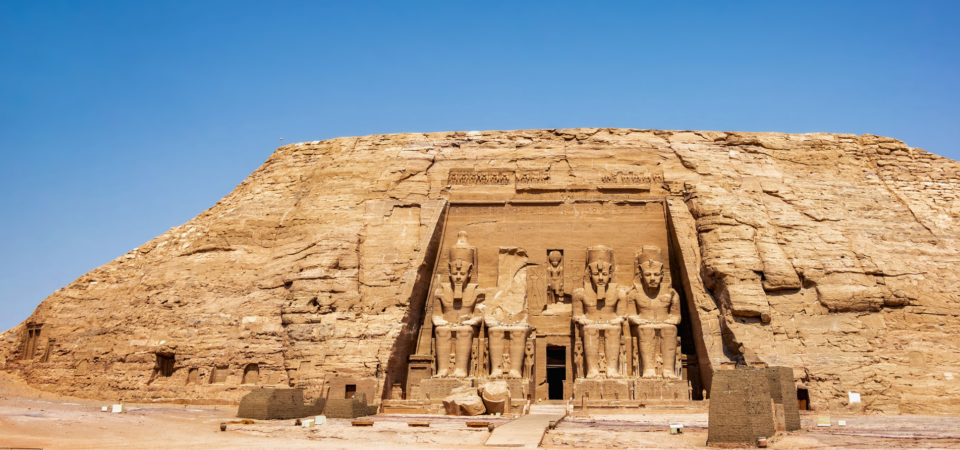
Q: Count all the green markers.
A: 0